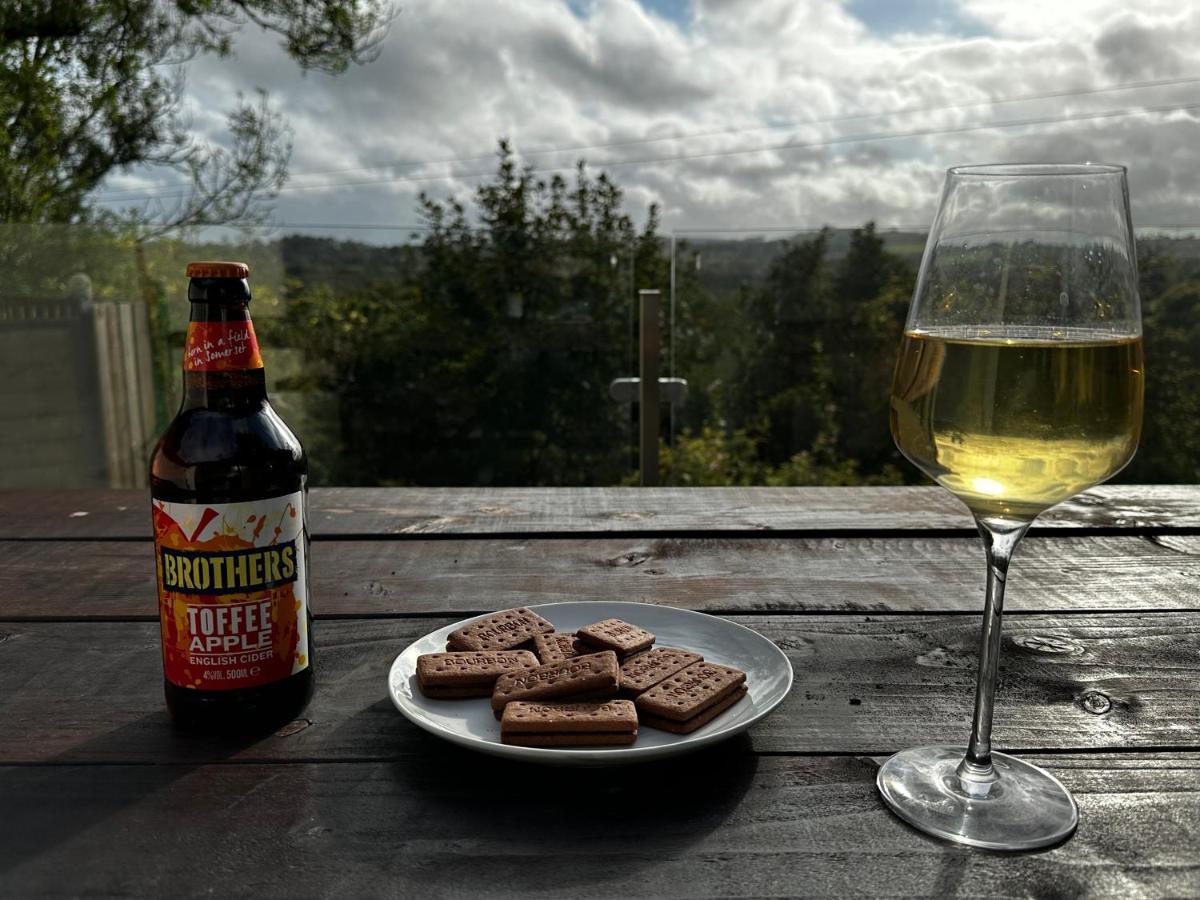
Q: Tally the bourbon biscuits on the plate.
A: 8